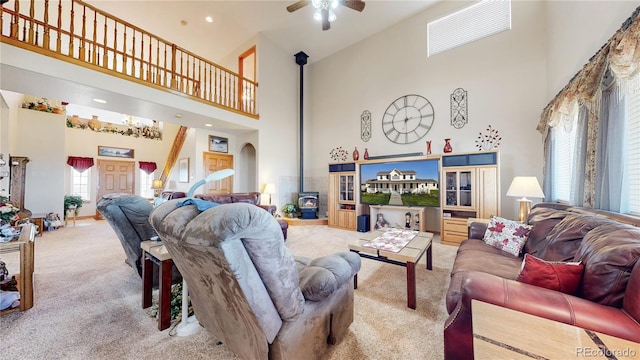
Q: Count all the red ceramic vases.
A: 4